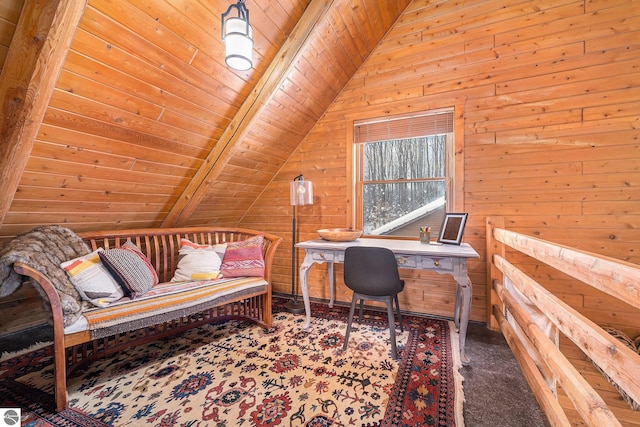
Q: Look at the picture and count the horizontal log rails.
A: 4